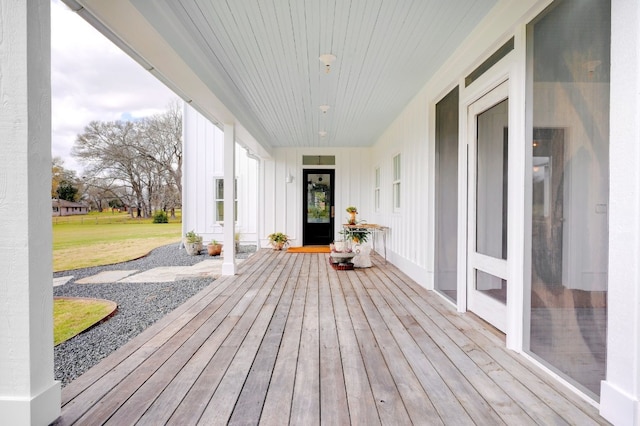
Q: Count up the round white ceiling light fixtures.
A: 3